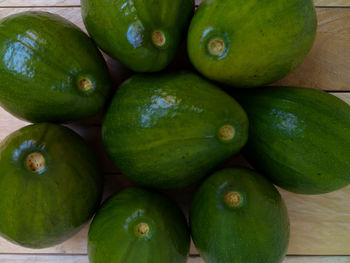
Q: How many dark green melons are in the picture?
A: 8